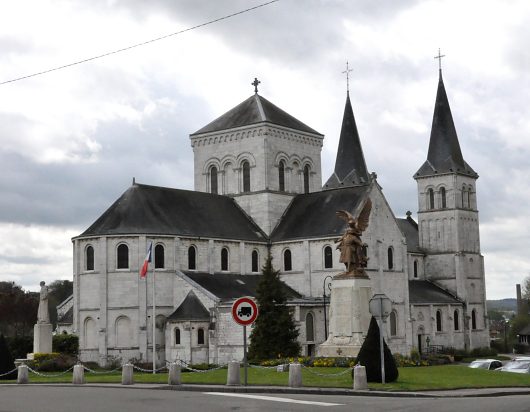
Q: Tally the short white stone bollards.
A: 7